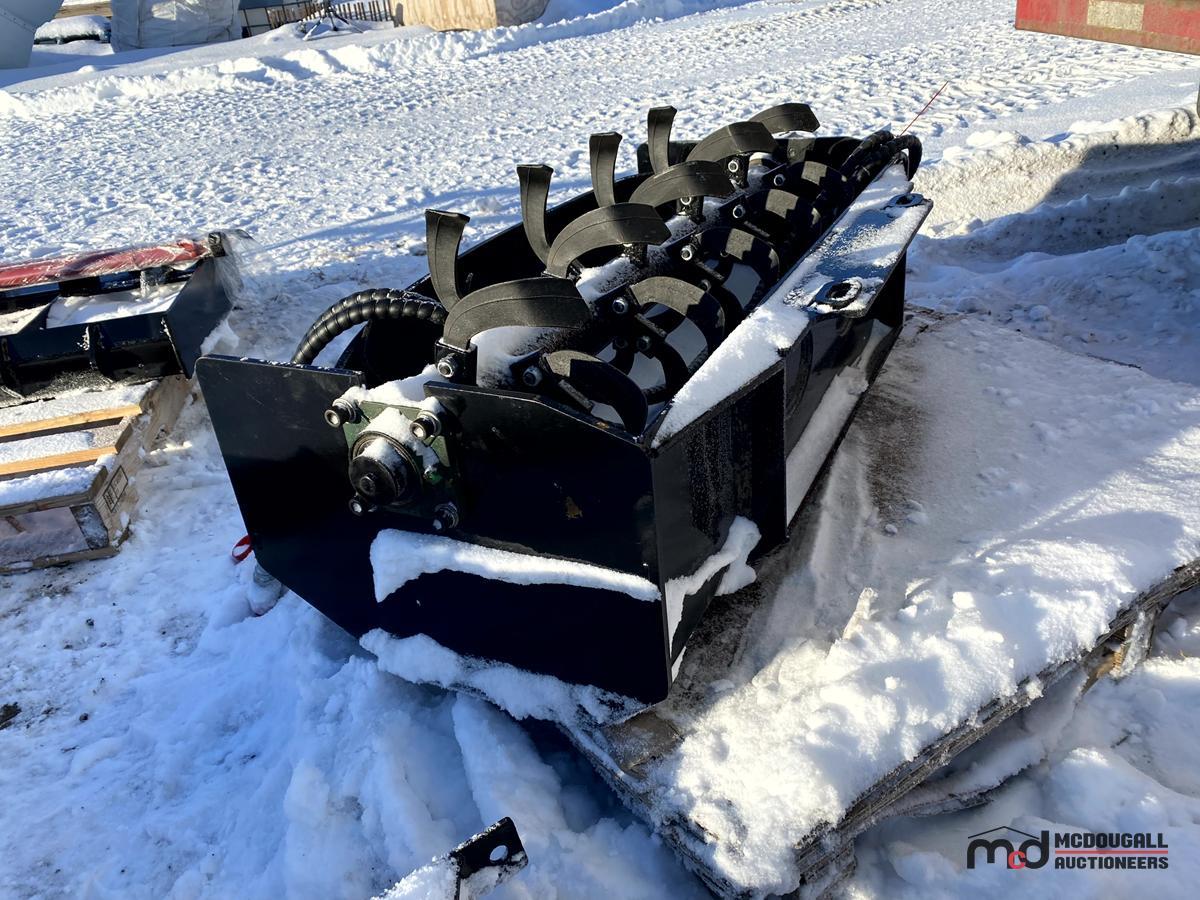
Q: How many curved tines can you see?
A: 14